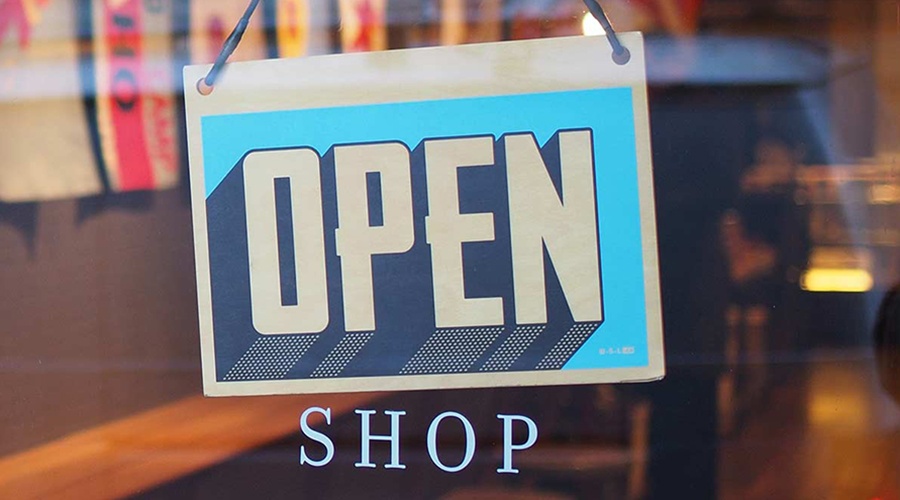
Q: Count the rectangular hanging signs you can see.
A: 1